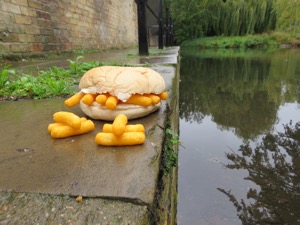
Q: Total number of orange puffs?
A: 13